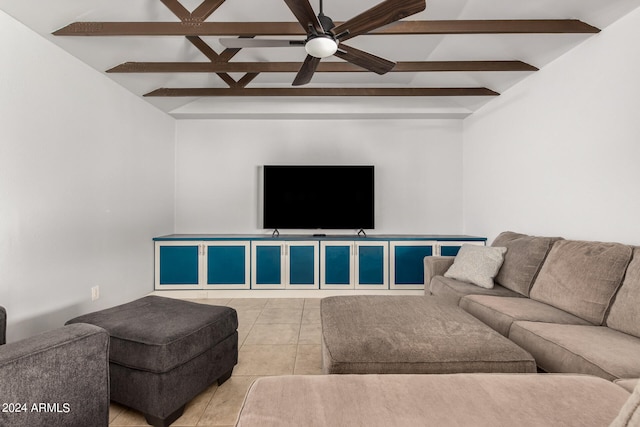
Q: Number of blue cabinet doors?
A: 8